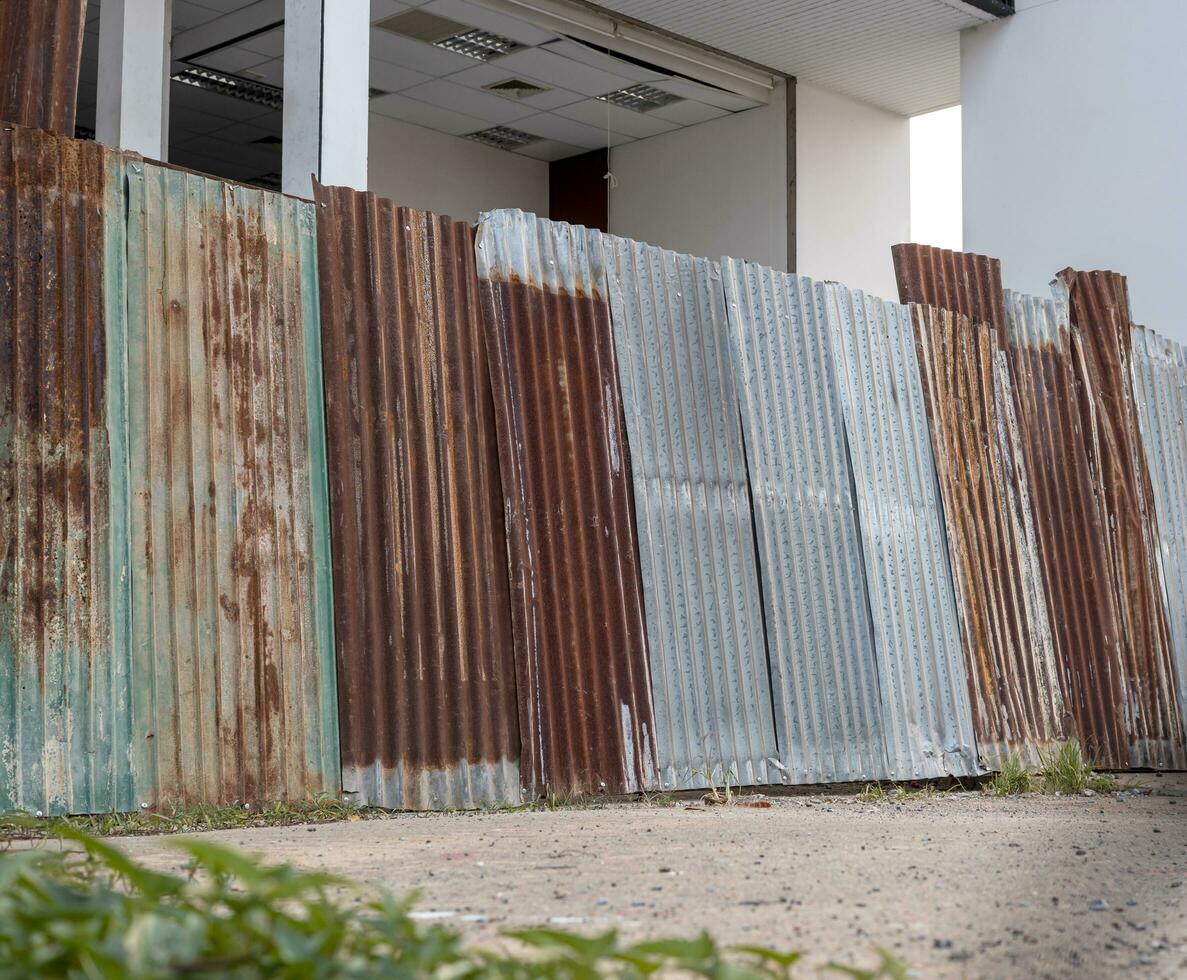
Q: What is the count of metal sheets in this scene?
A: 13